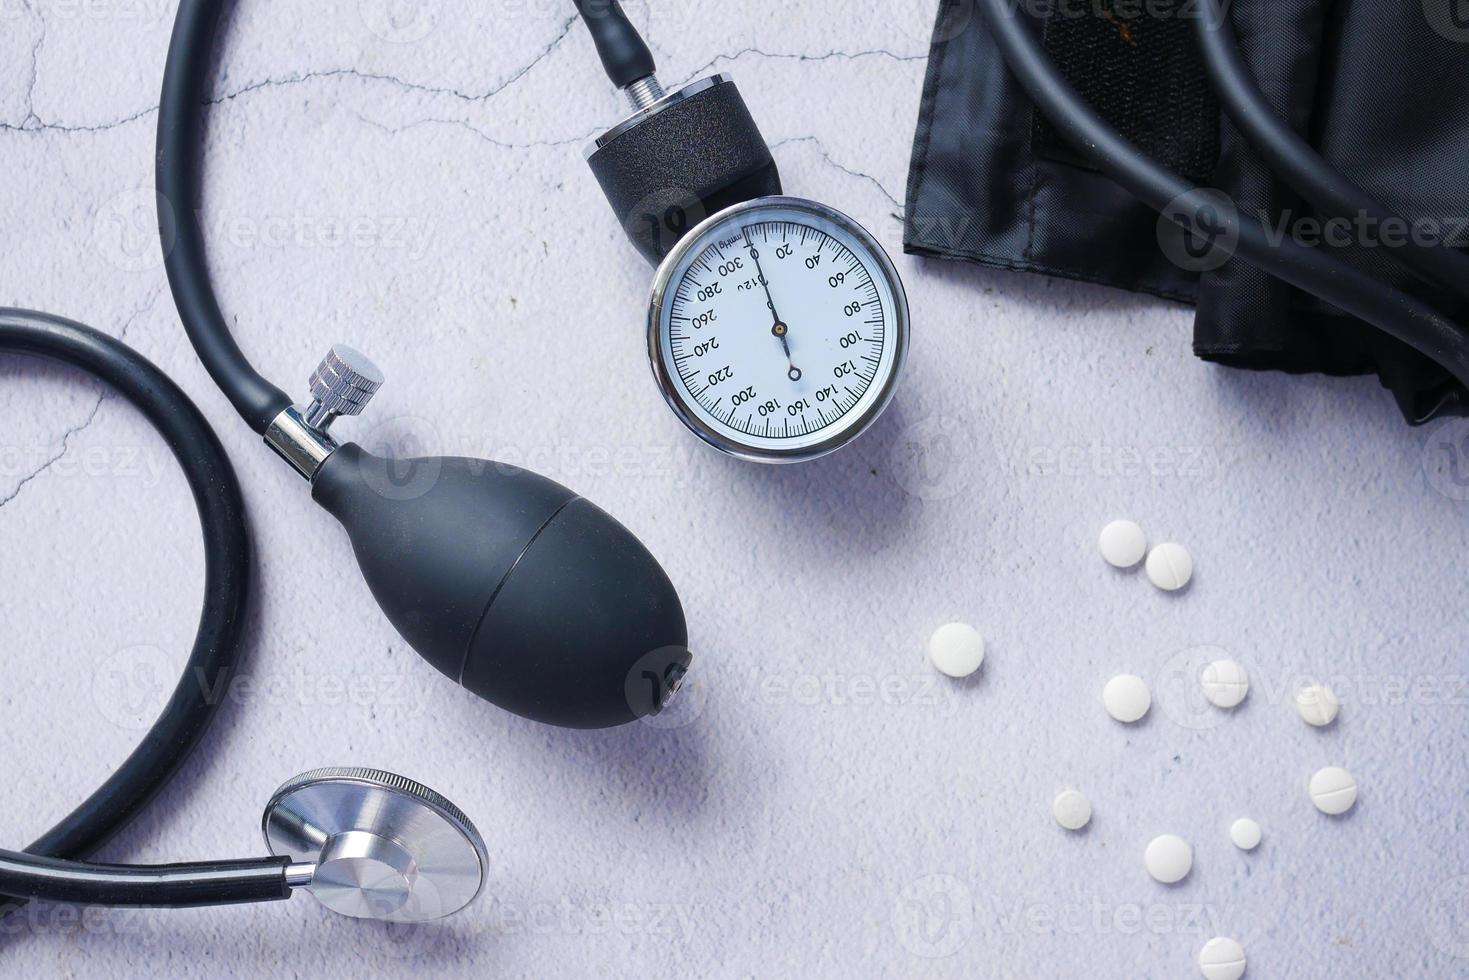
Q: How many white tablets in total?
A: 11